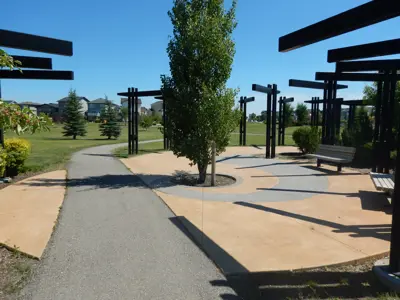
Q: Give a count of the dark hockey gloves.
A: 0